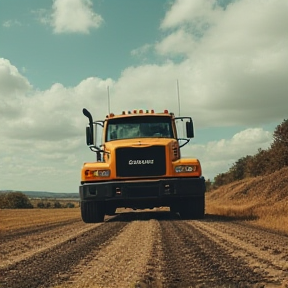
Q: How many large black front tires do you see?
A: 2